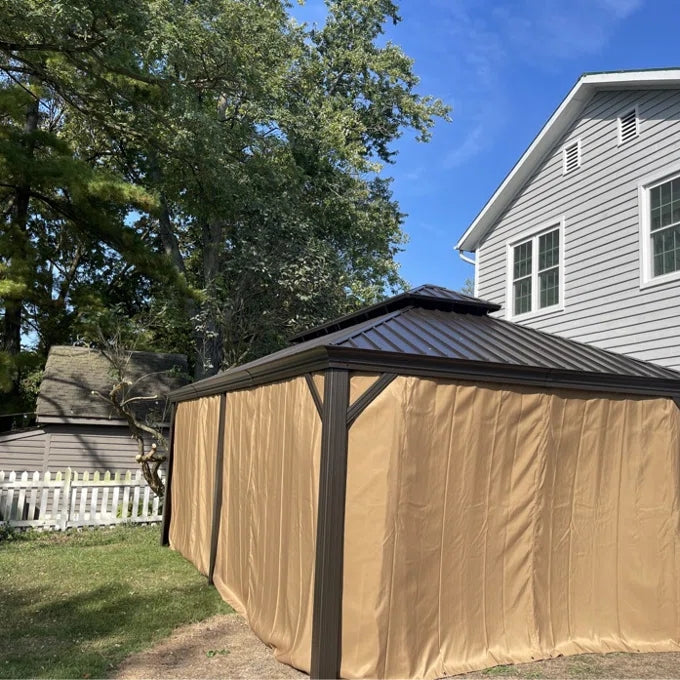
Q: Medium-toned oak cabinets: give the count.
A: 0